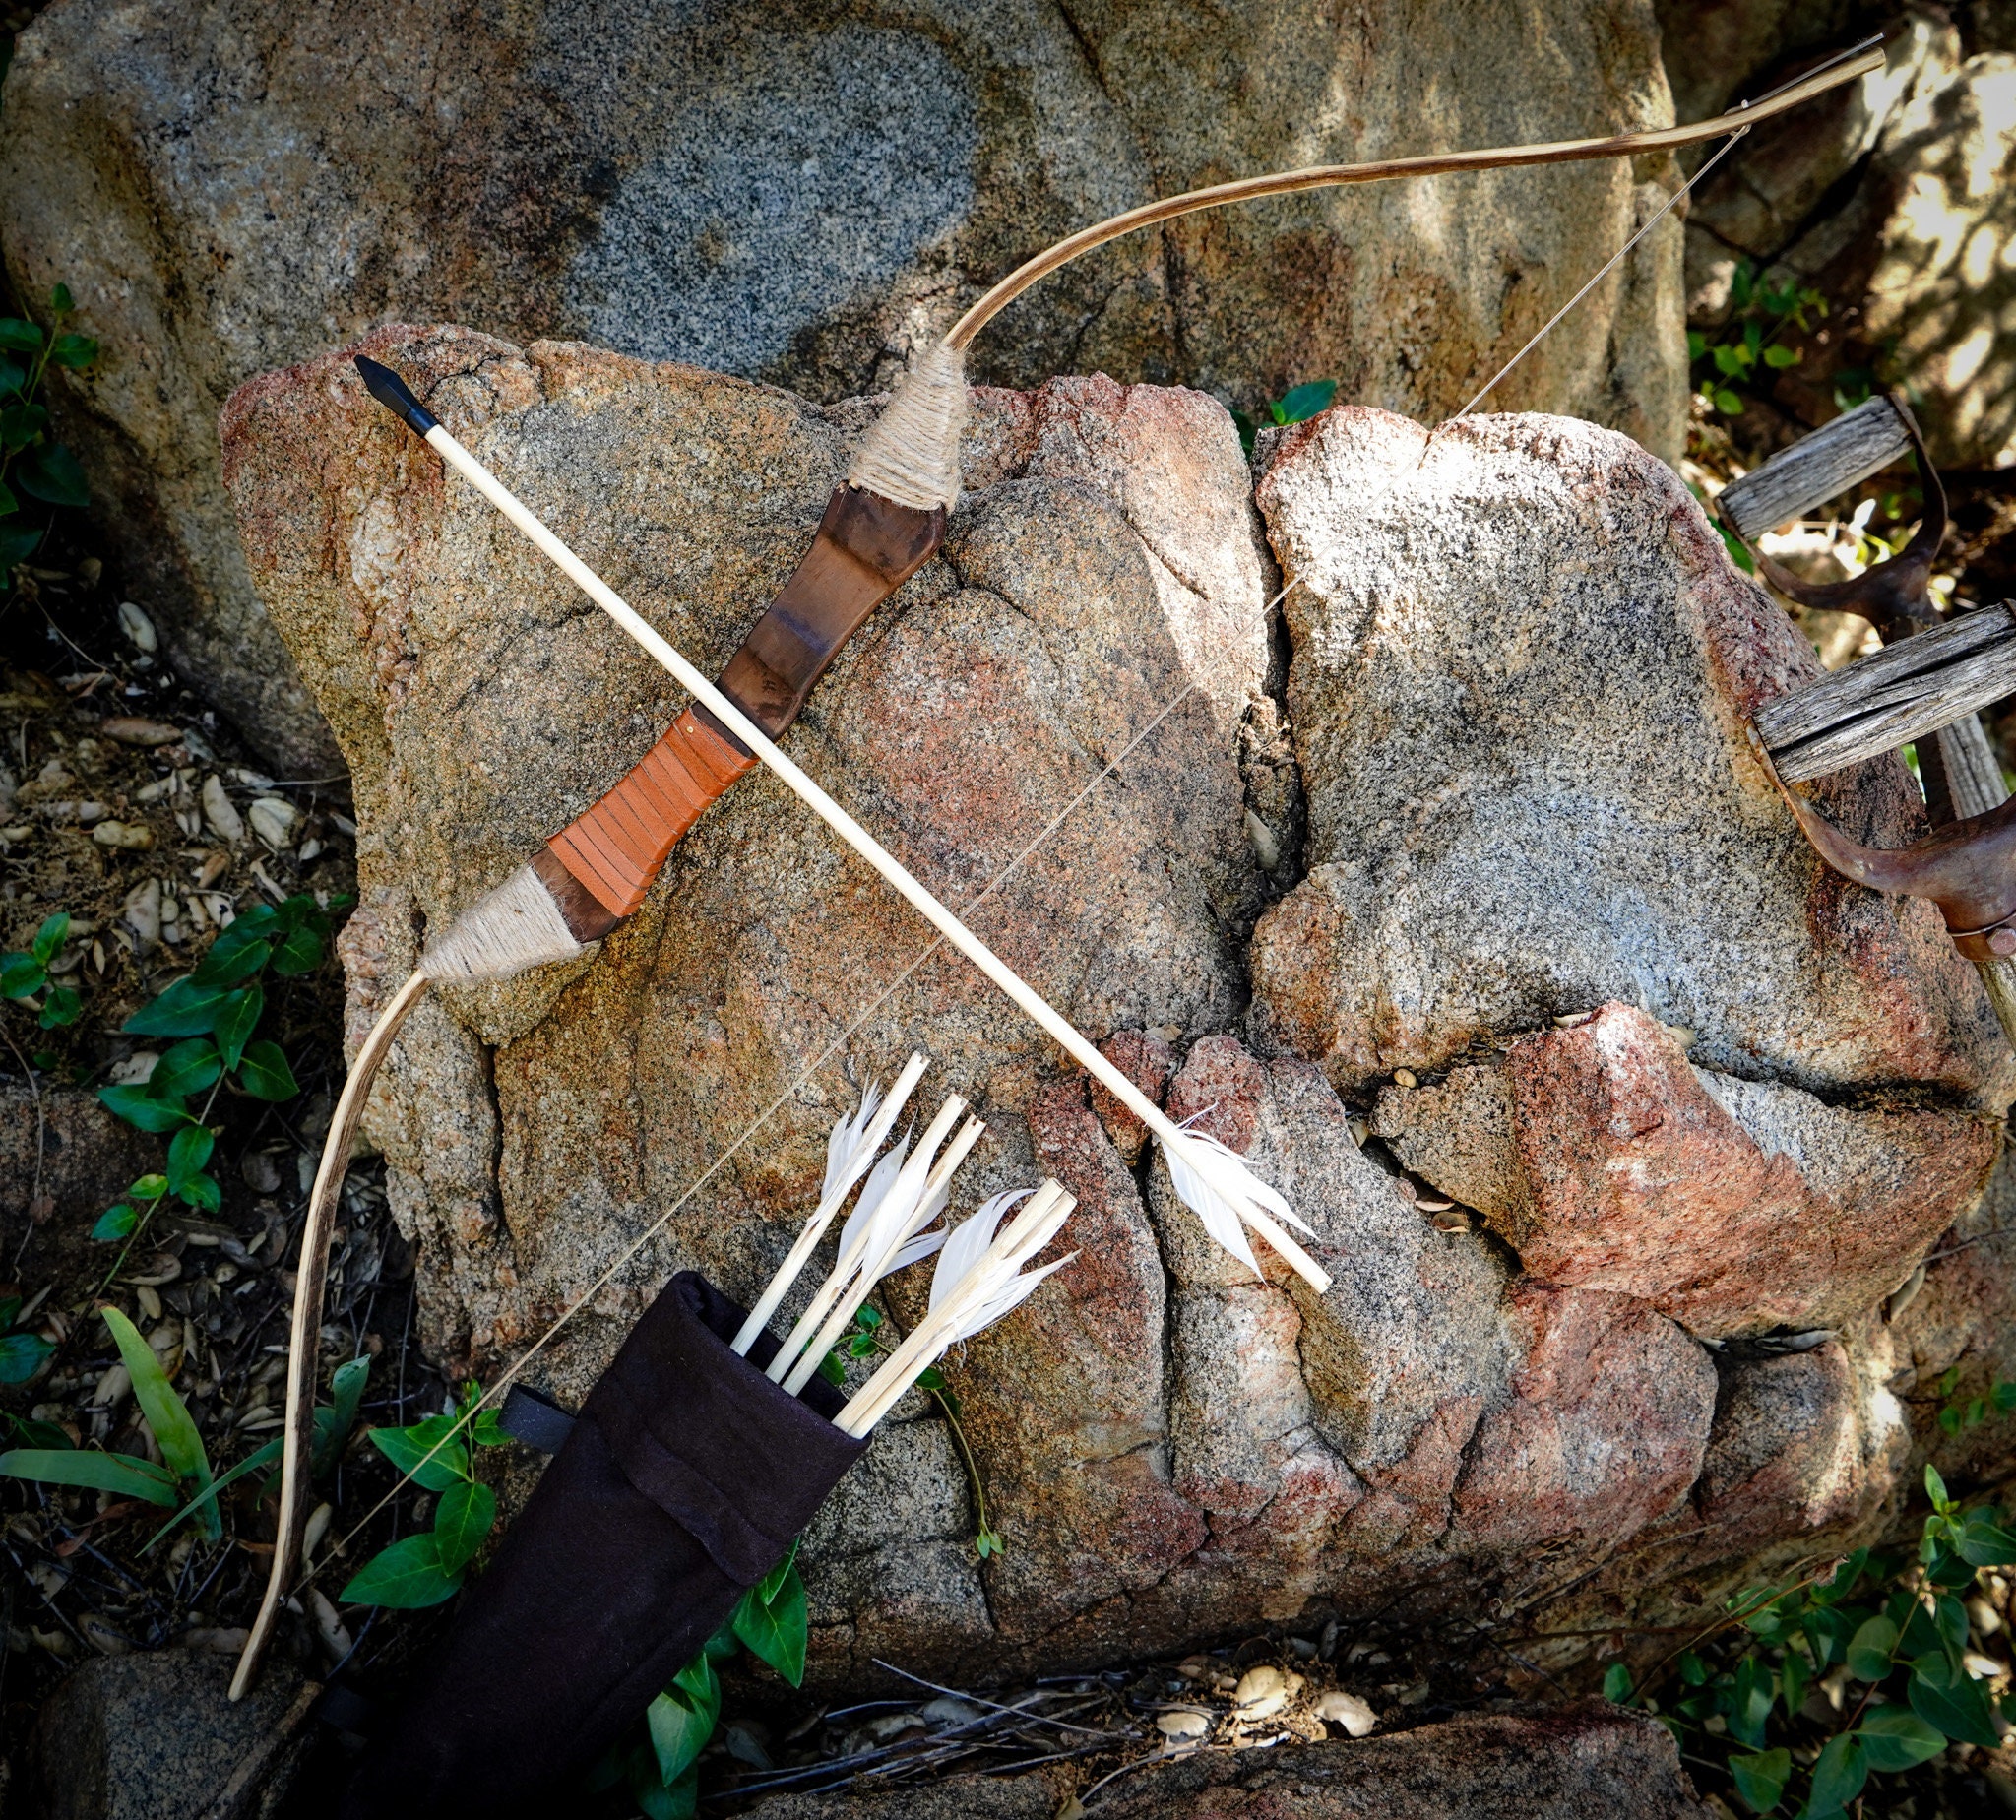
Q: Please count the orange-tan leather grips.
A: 1